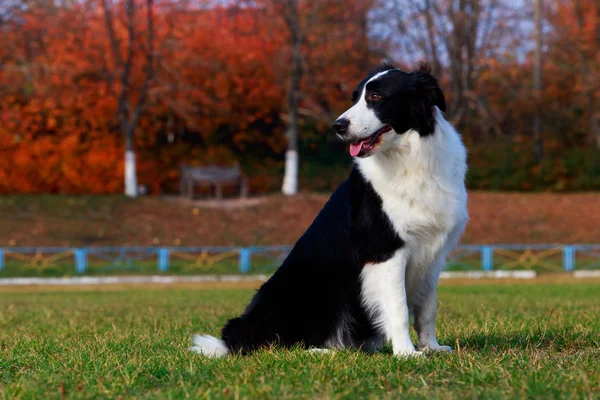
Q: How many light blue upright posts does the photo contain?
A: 6